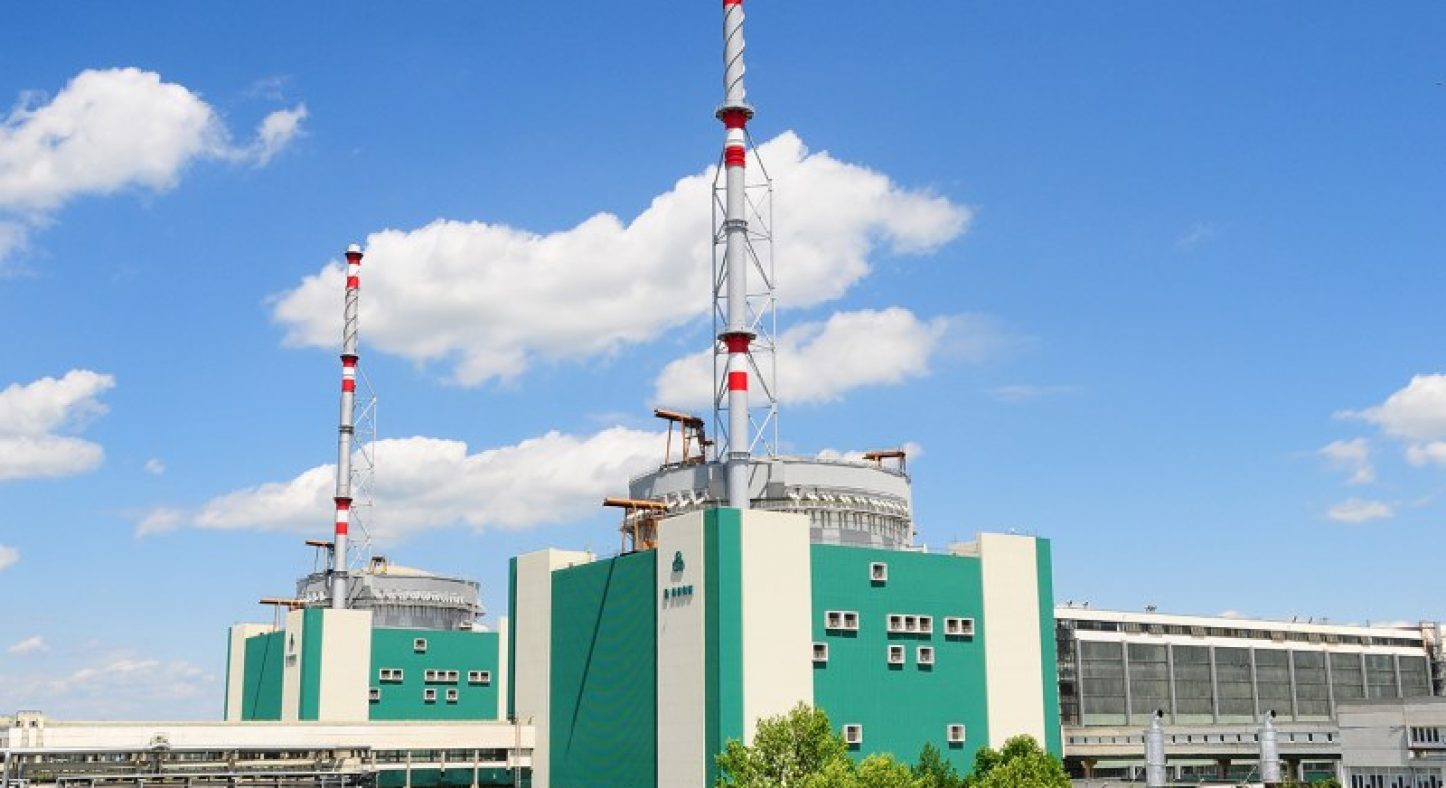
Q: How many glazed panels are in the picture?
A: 9